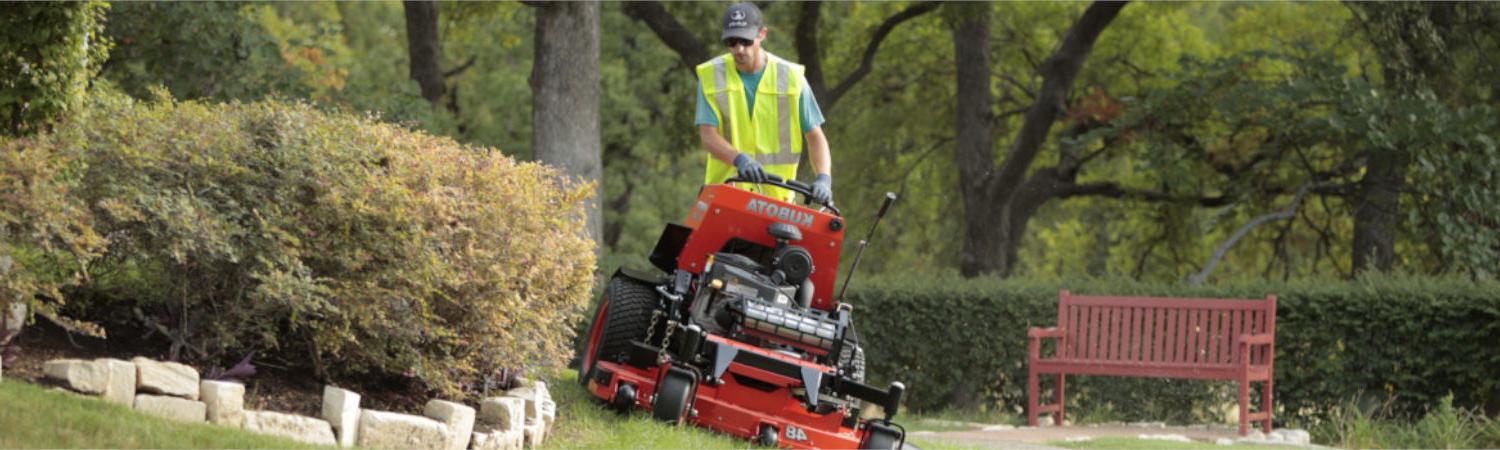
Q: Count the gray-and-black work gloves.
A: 2